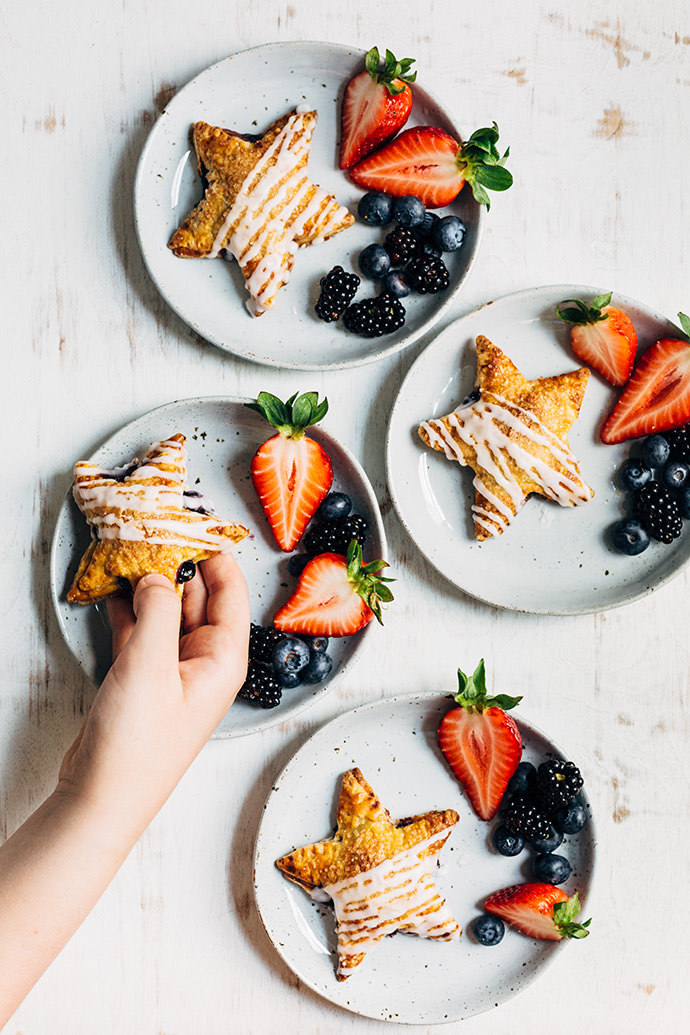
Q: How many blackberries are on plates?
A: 11